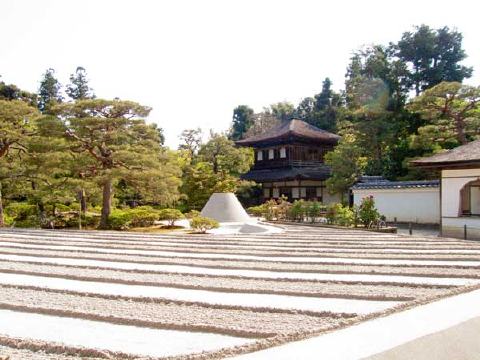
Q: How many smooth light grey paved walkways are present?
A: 1